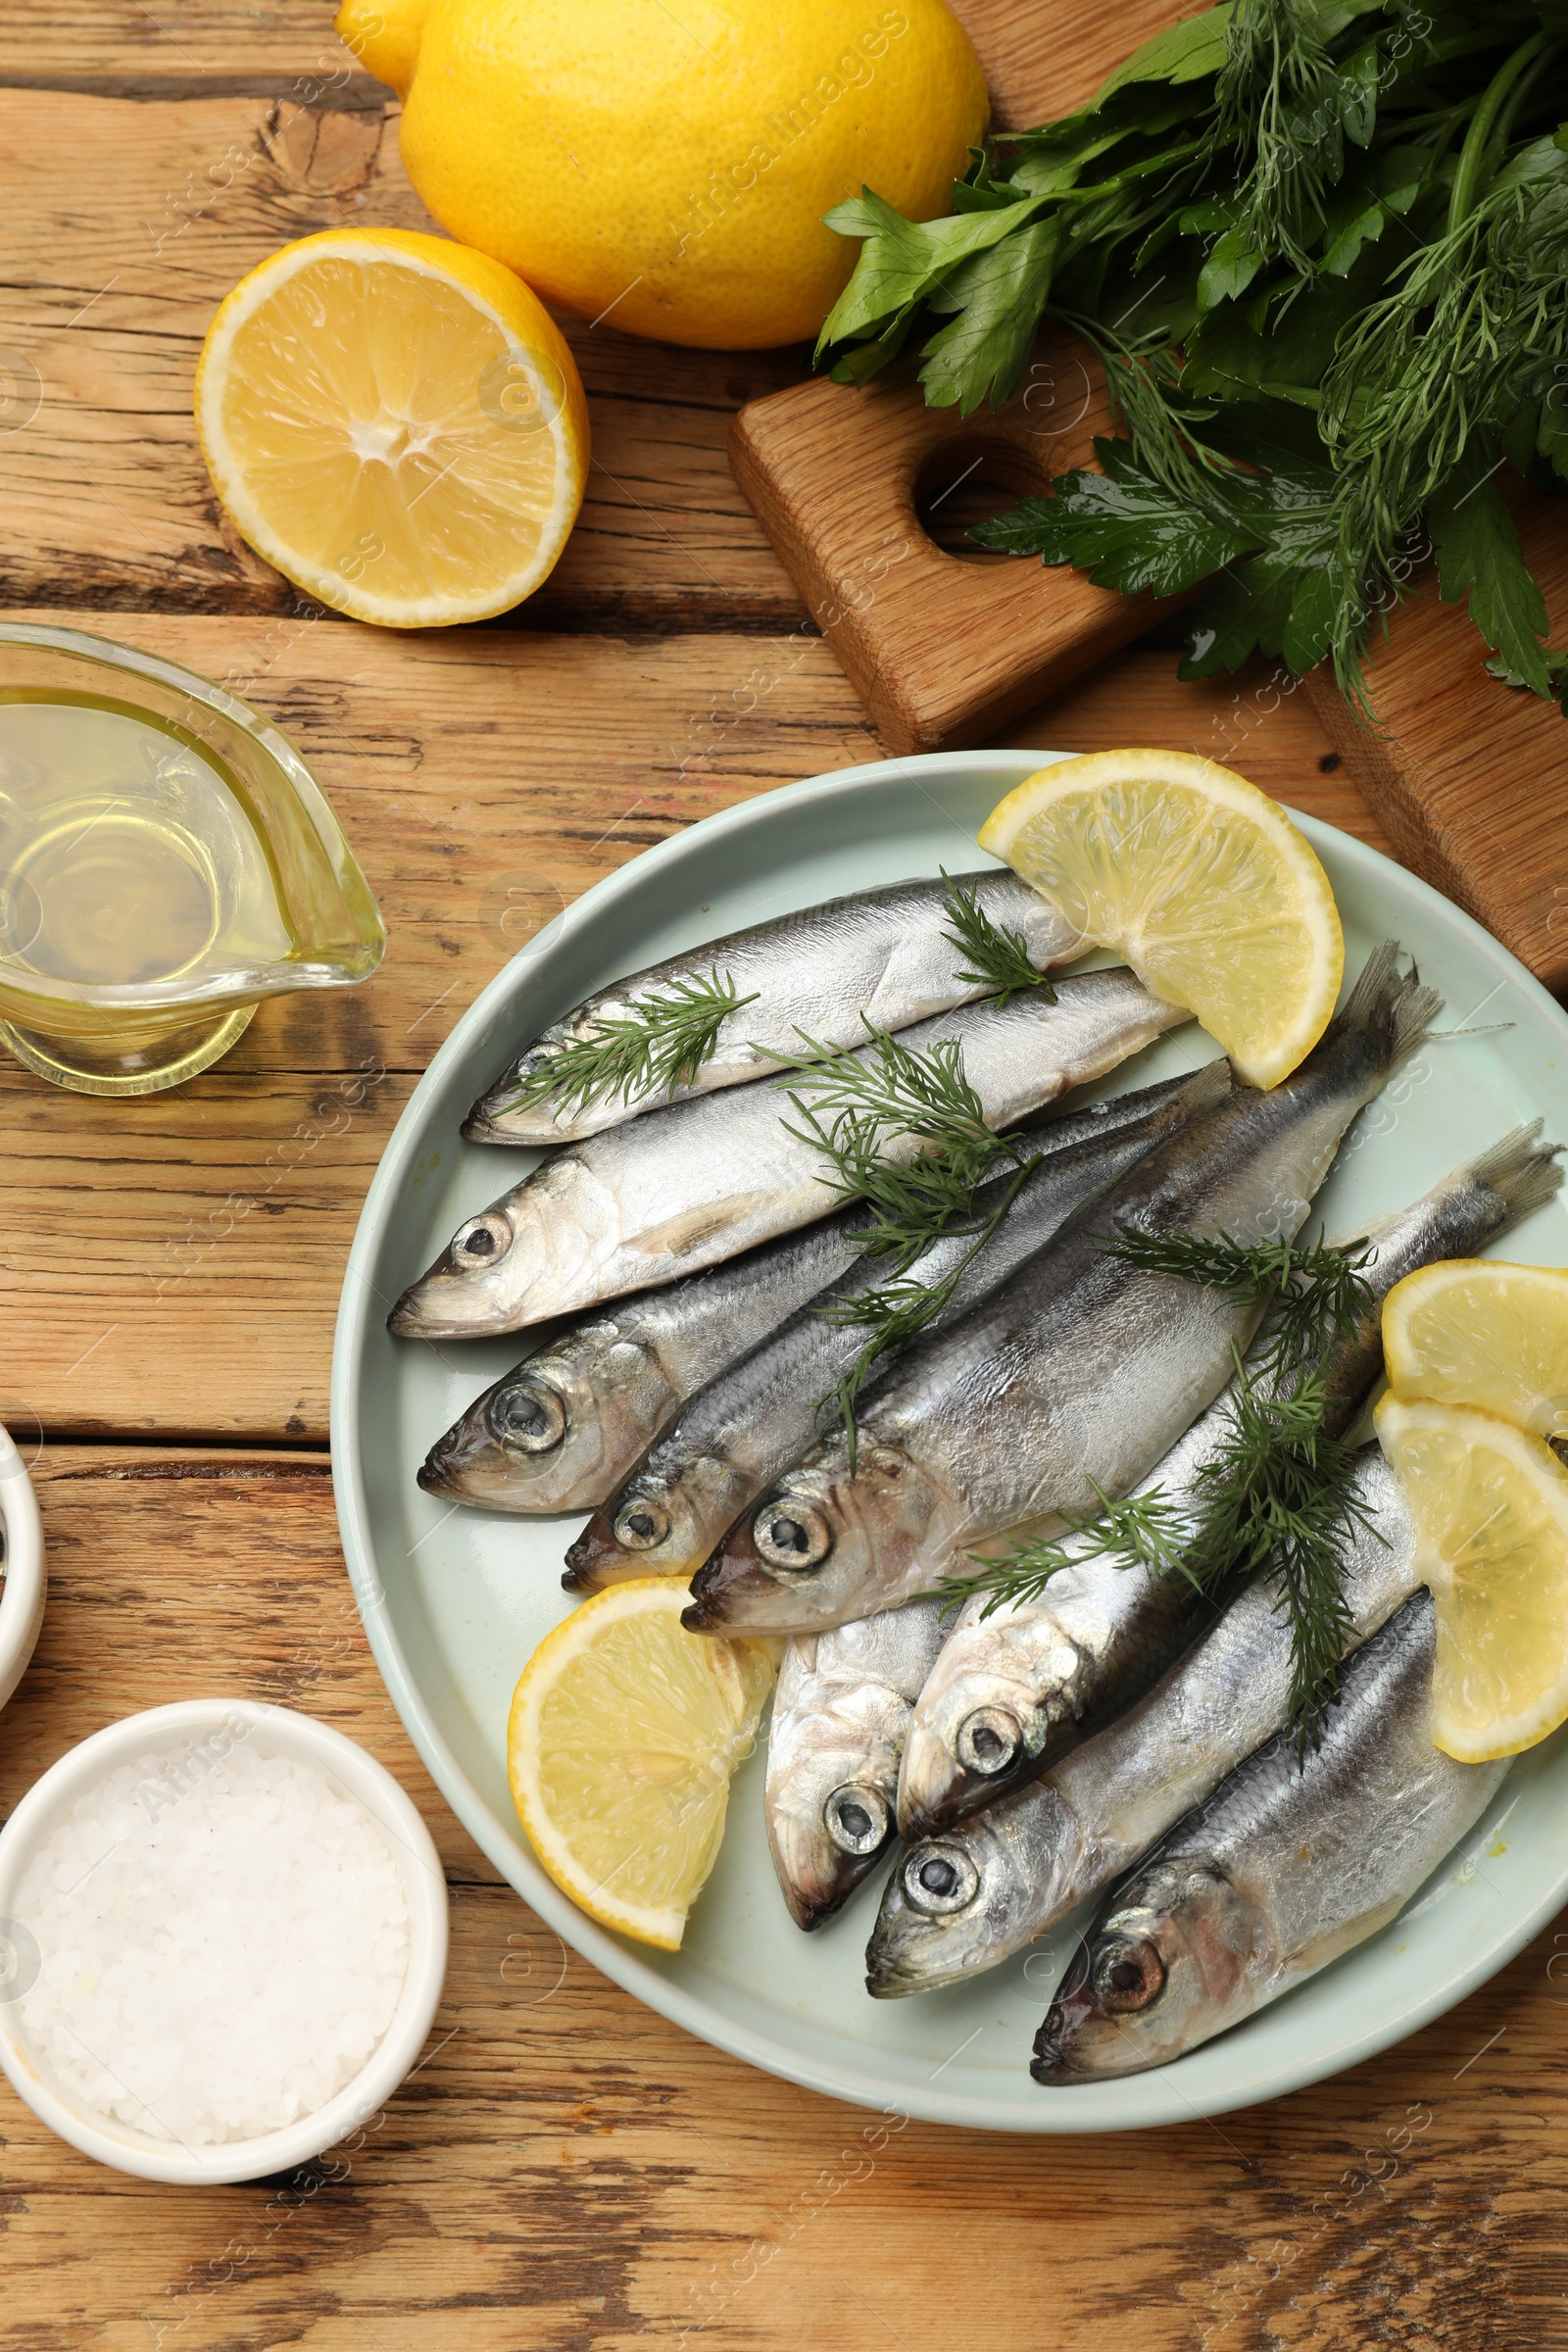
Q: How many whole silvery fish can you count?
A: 9